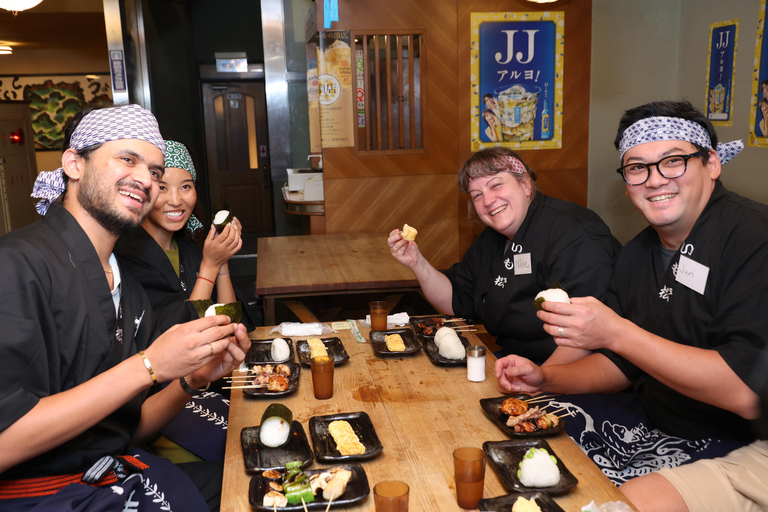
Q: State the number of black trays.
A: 12